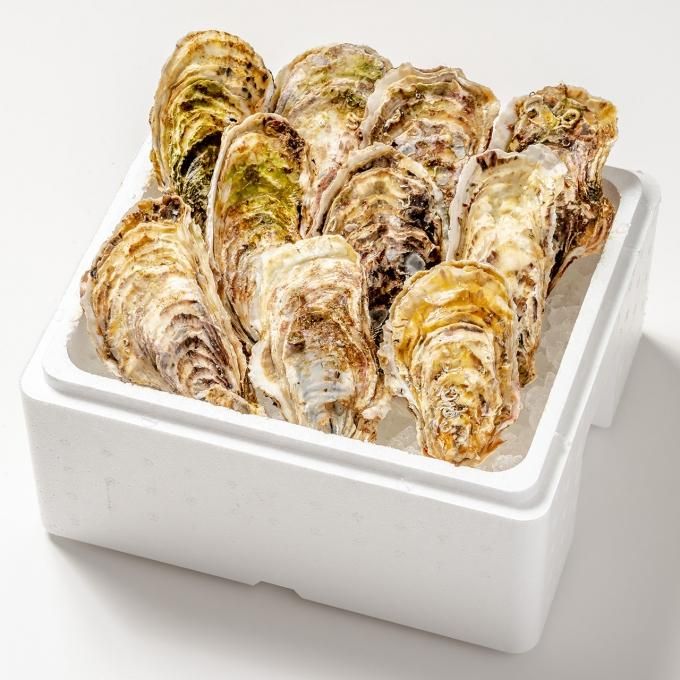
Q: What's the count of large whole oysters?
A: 10